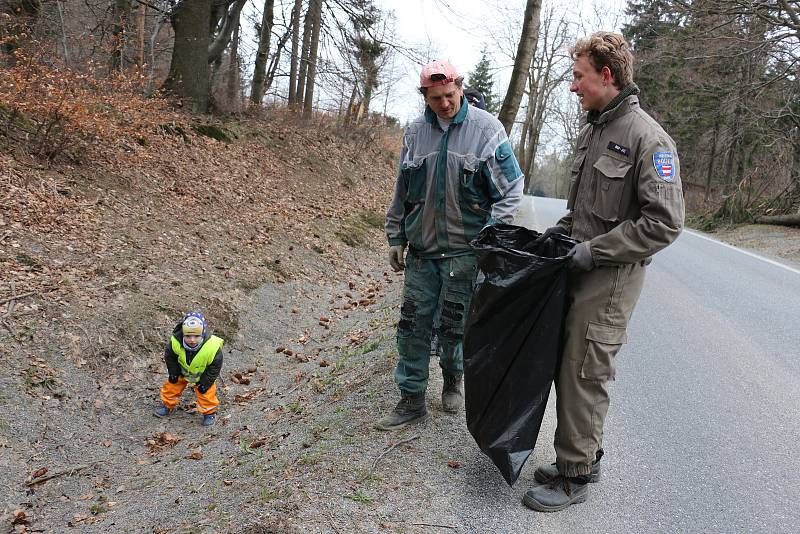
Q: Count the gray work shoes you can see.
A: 4